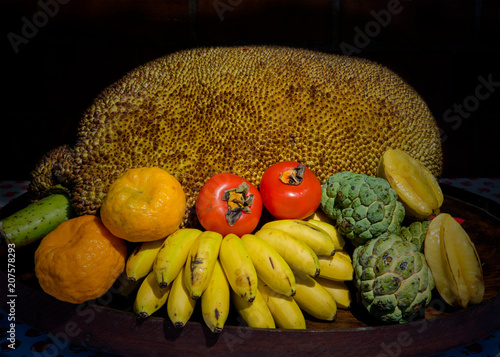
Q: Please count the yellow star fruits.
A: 2